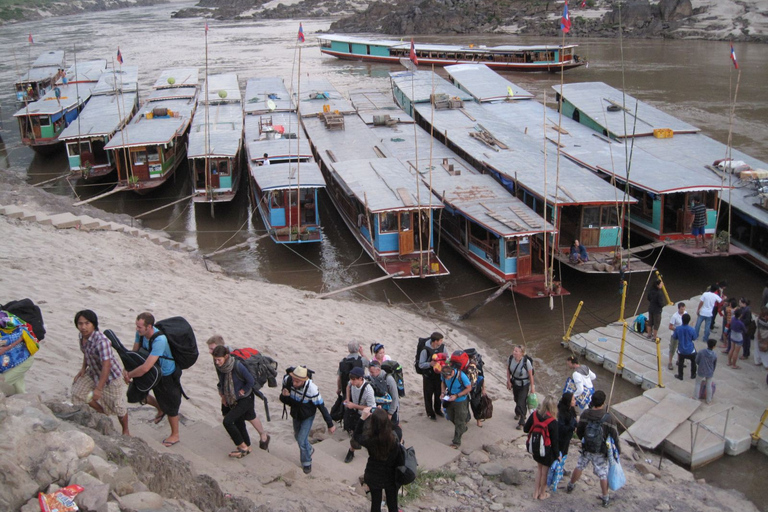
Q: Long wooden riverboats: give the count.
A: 12